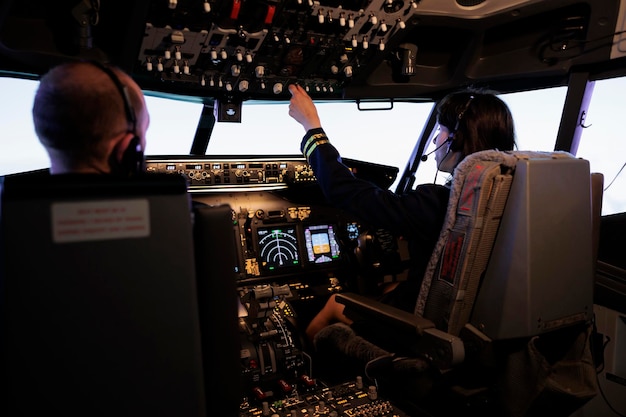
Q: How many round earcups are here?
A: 2